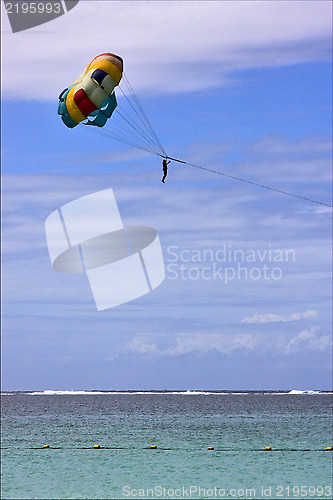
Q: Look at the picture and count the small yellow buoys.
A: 6